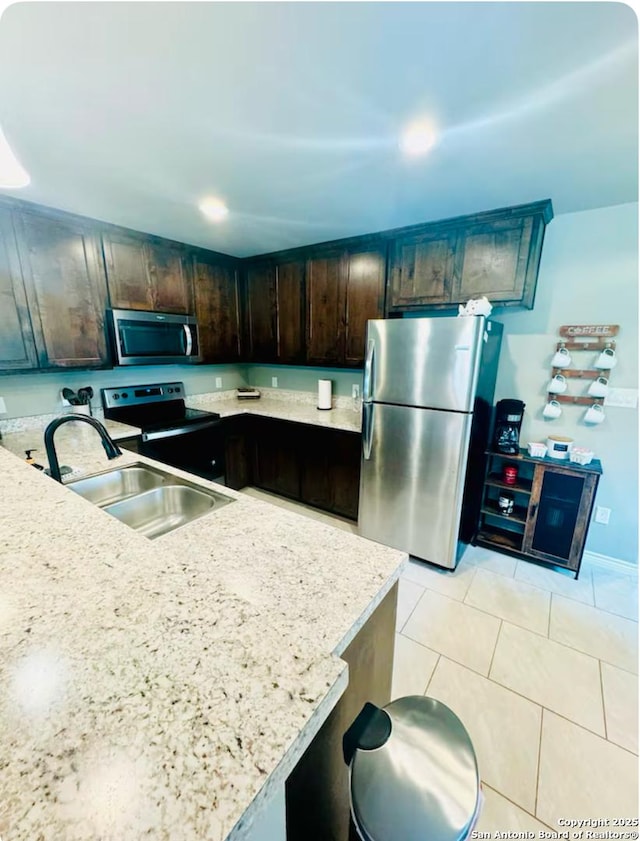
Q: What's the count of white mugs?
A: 6